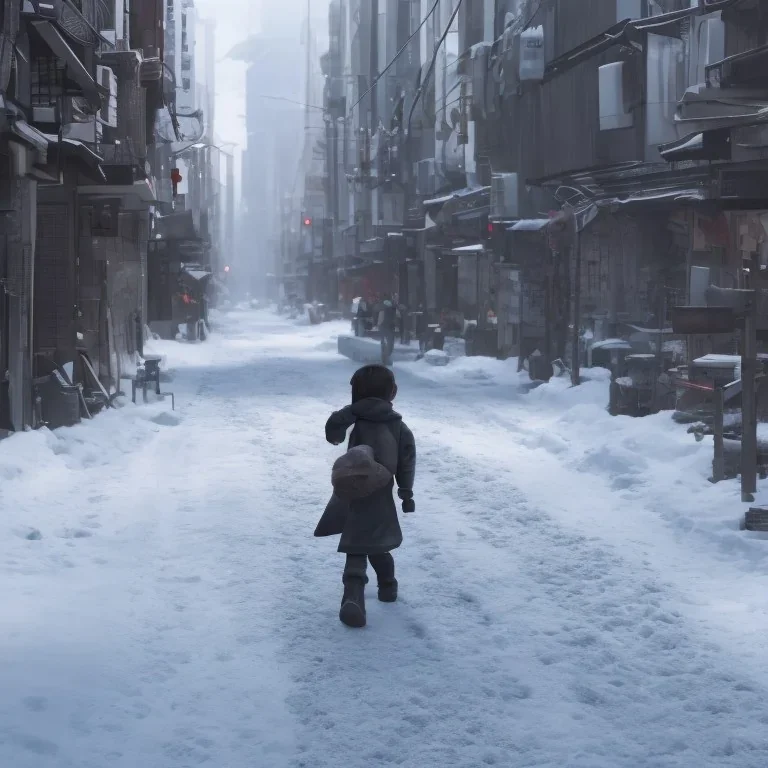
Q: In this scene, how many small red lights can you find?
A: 2